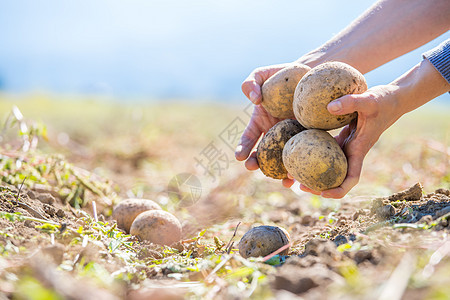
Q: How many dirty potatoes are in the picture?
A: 7